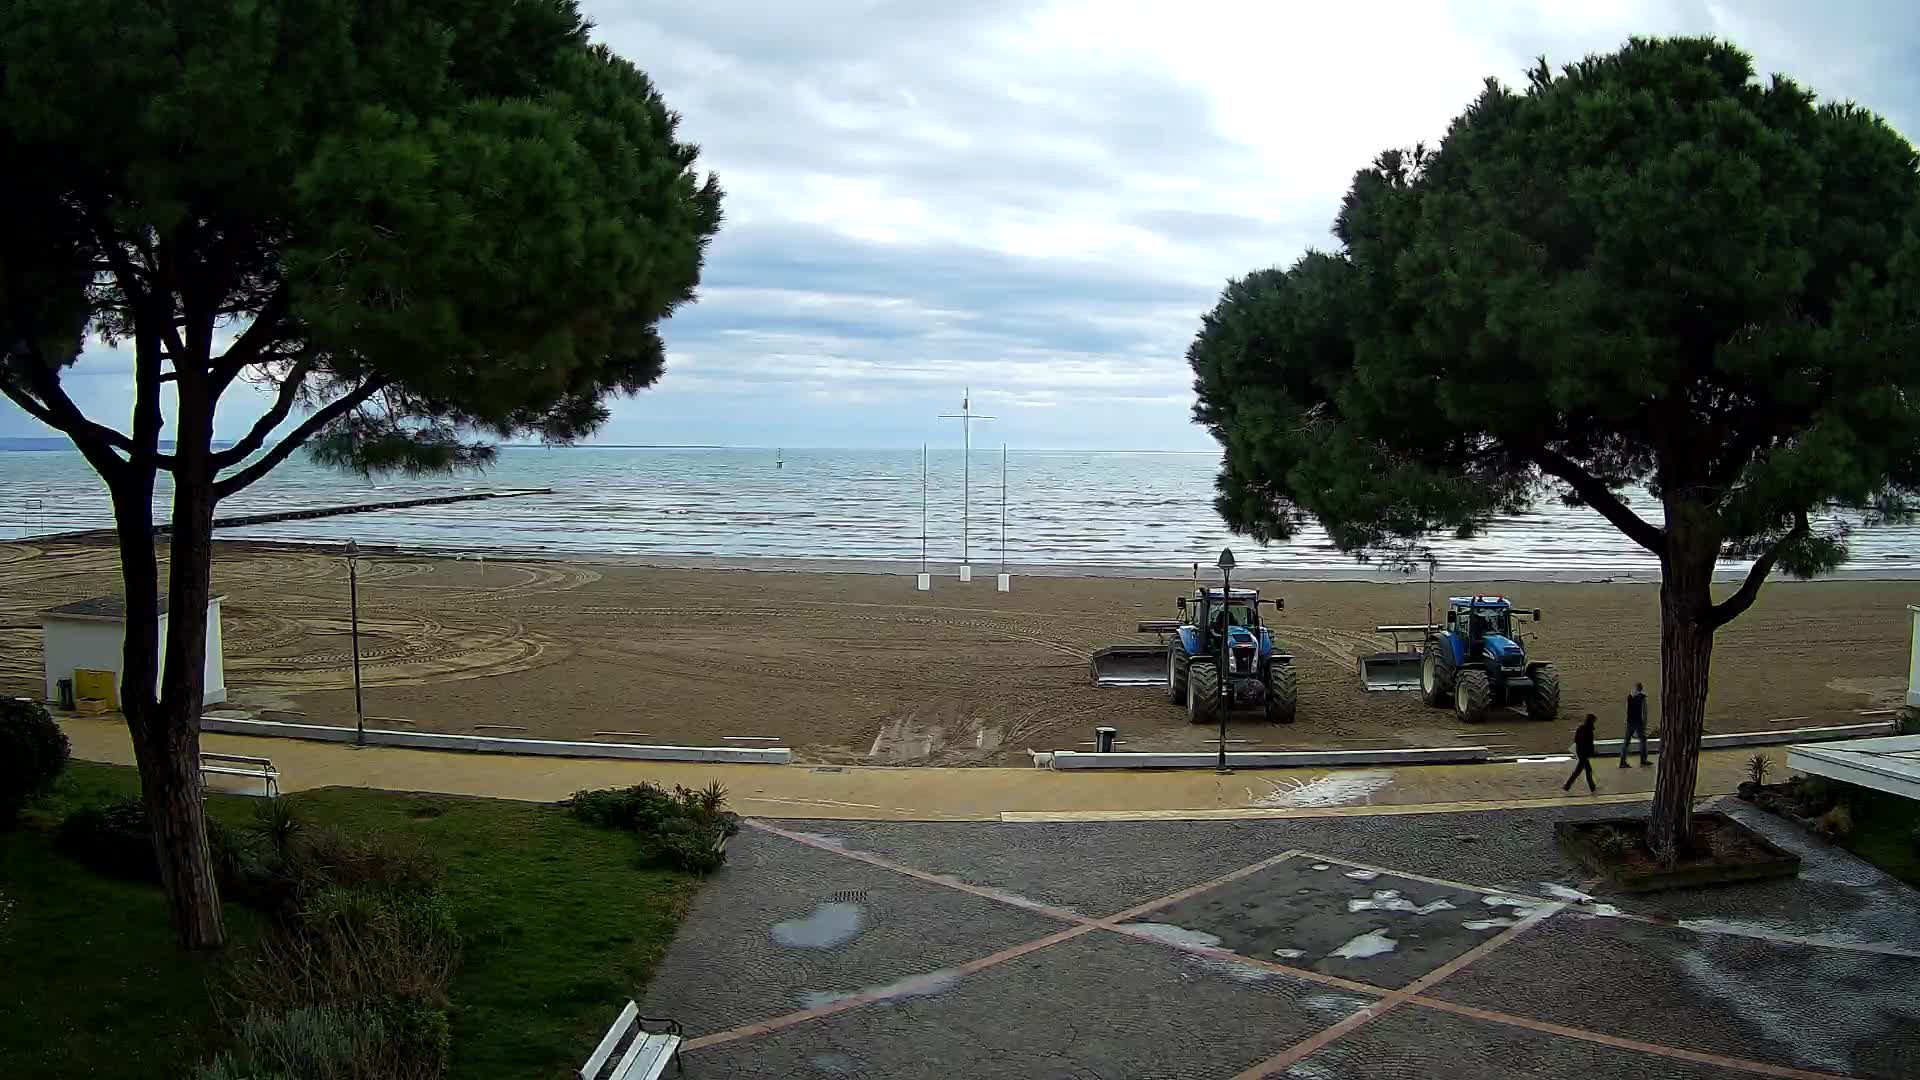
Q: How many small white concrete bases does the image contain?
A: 3